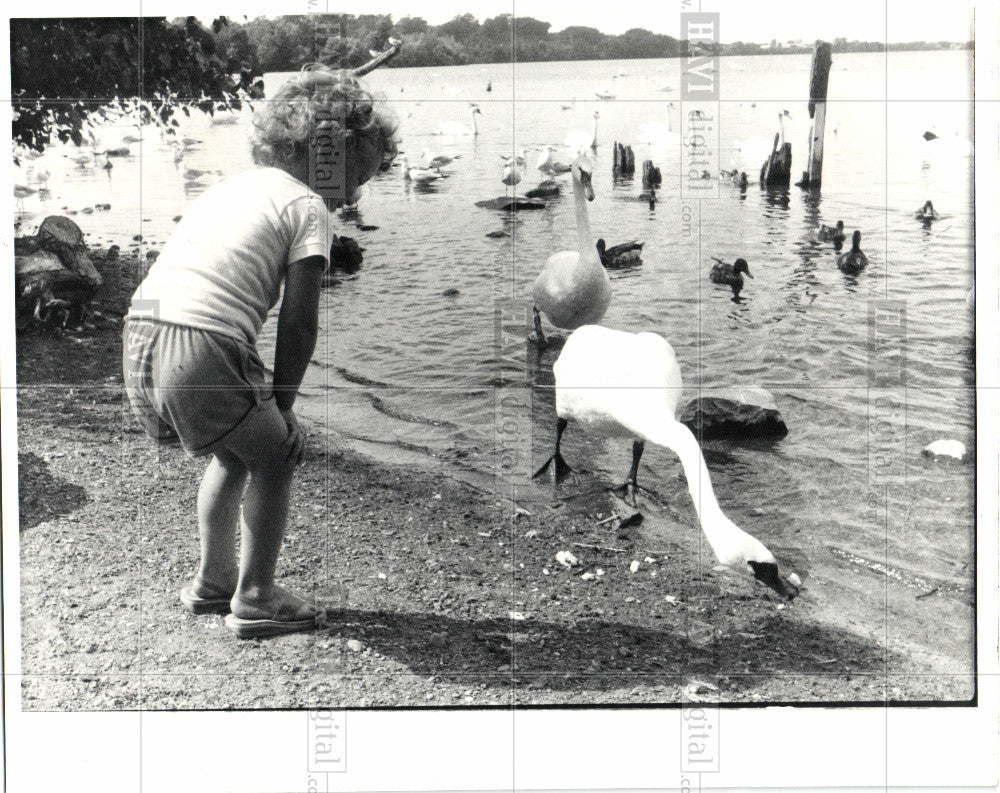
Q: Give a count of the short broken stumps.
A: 3